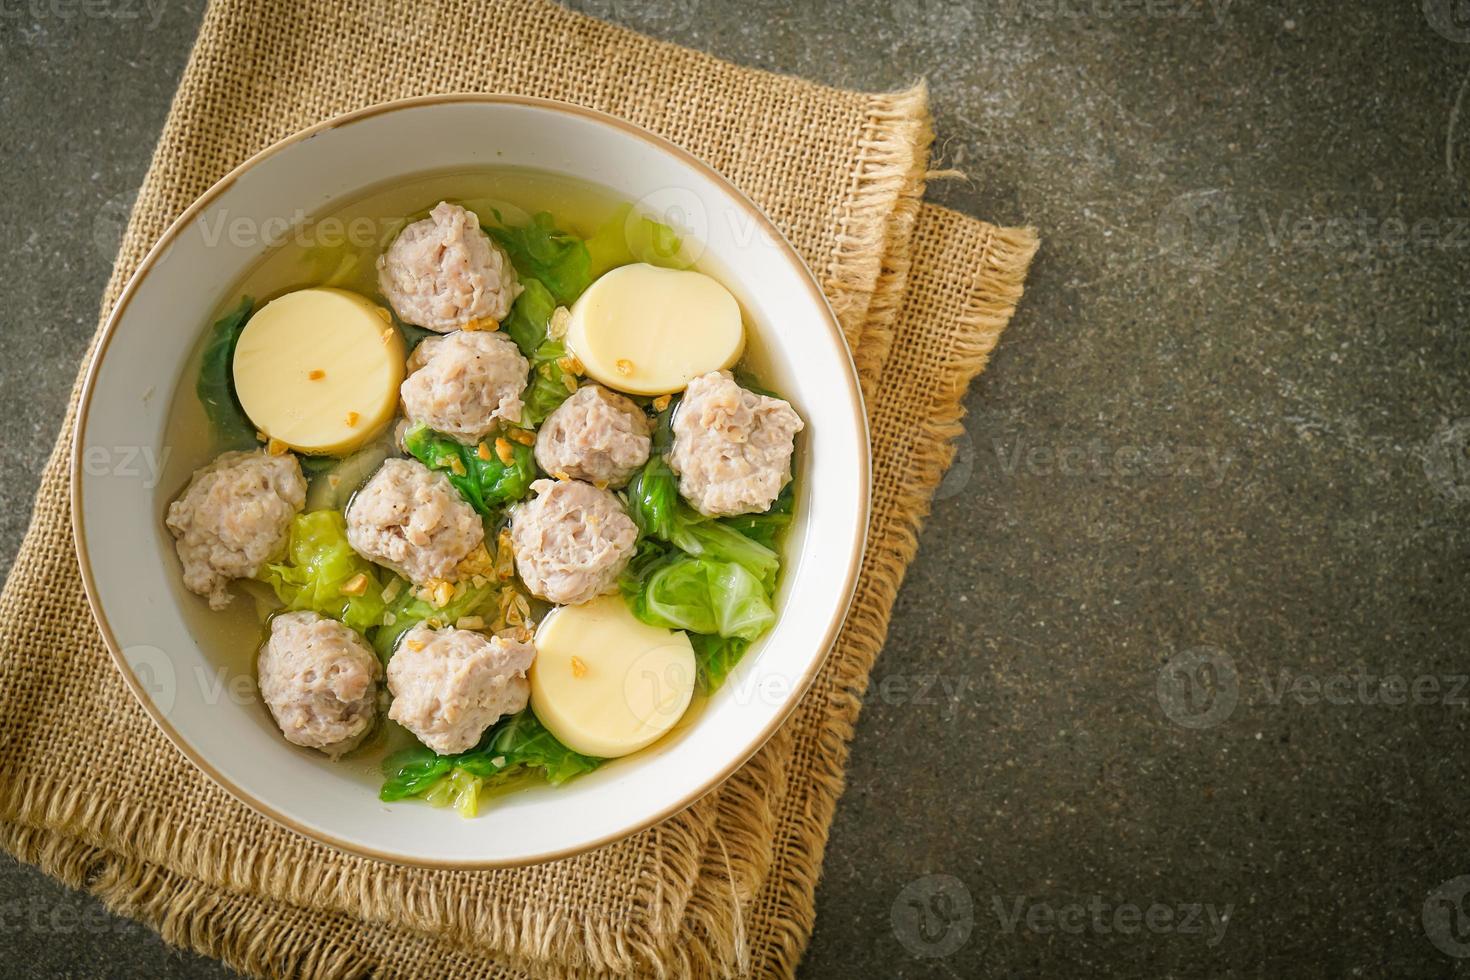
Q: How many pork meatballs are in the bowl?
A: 9